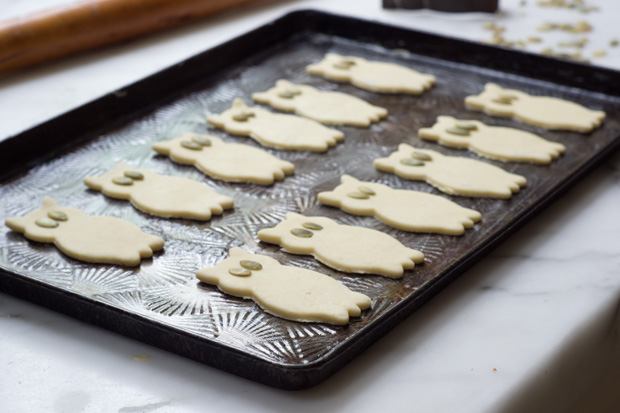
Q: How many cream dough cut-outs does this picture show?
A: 12